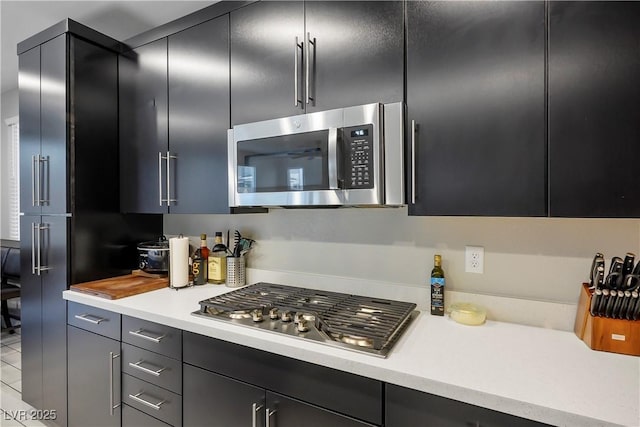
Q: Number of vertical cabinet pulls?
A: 12